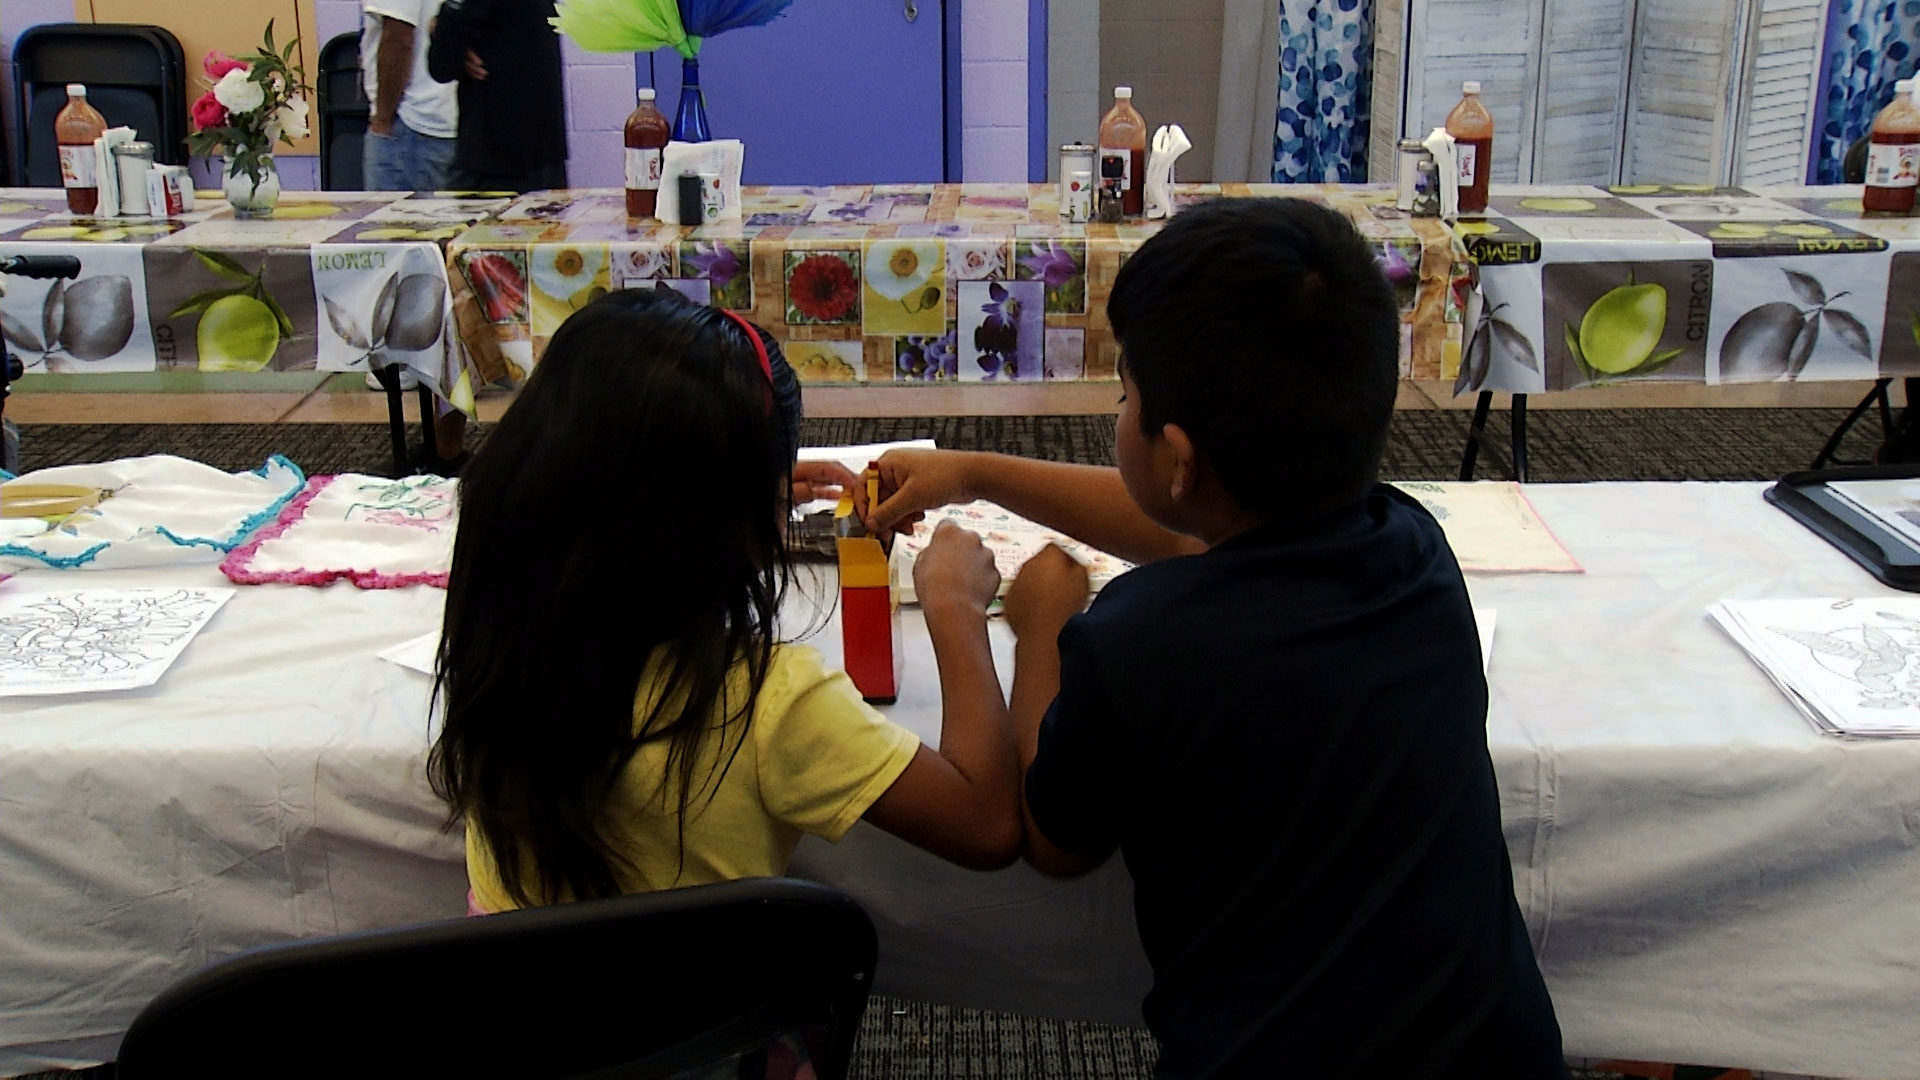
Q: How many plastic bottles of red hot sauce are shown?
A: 5